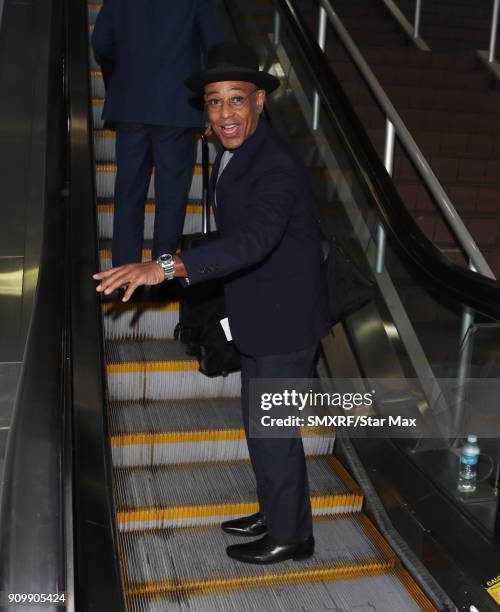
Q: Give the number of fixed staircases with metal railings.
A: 1